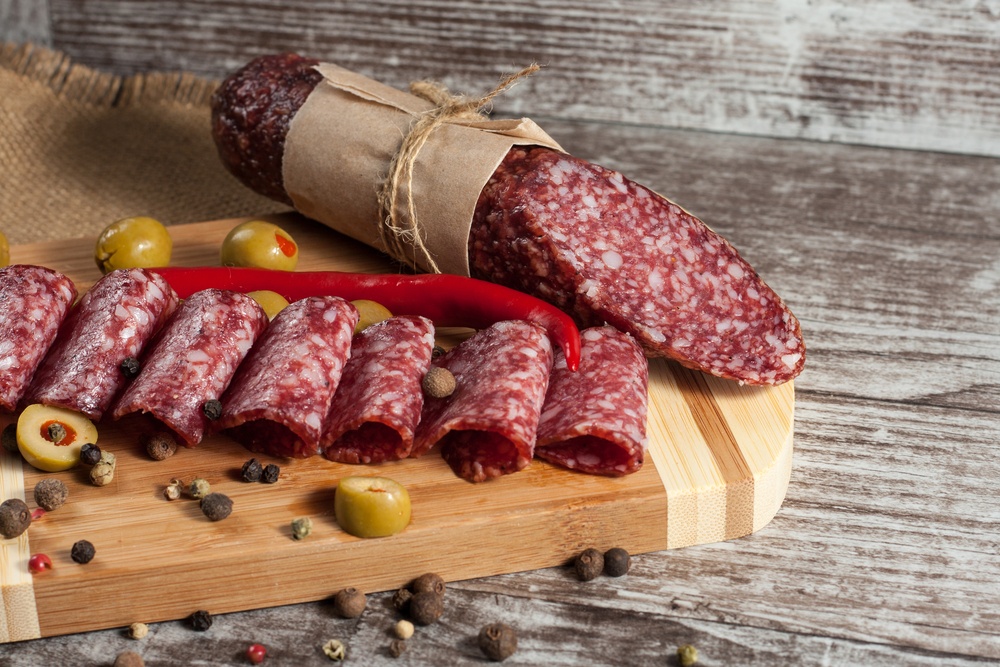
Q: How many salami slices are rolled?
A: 7